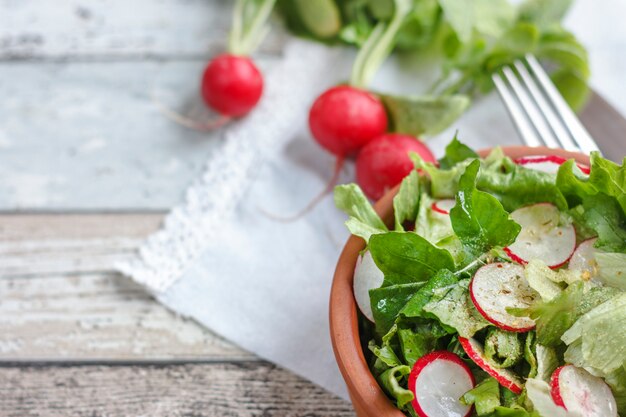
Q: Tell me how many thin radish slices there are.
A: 9